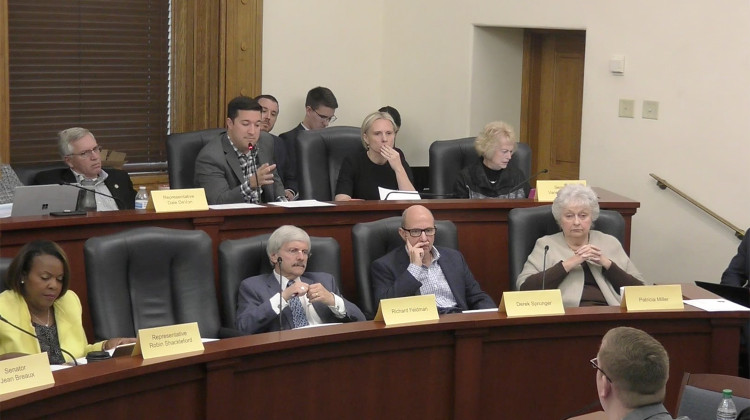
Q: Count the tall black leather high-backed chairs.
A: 9